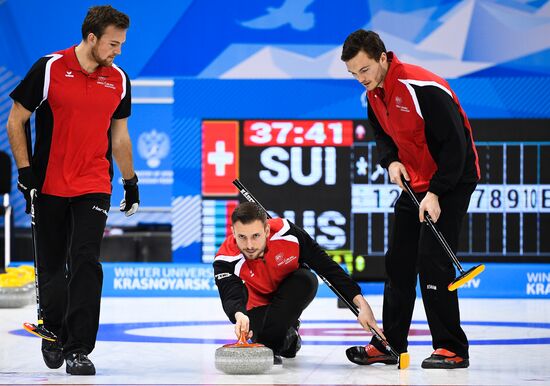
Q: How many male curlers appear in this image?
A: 3